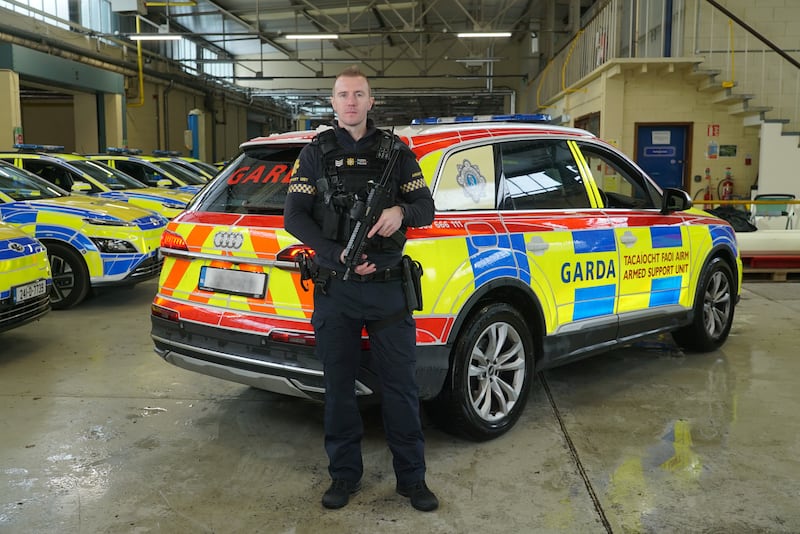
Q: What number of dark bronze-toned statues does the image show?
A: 0